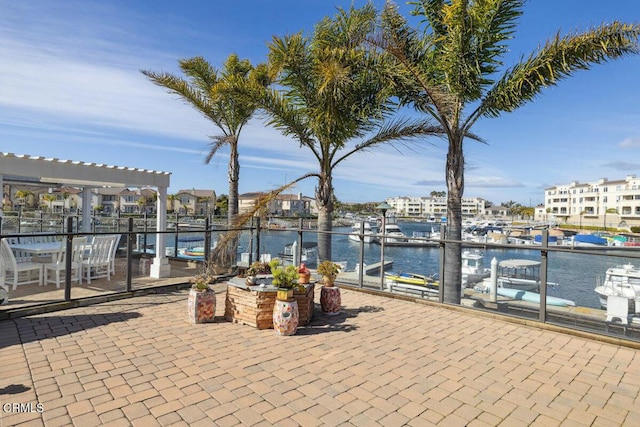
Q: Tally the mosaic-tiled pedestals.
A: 3